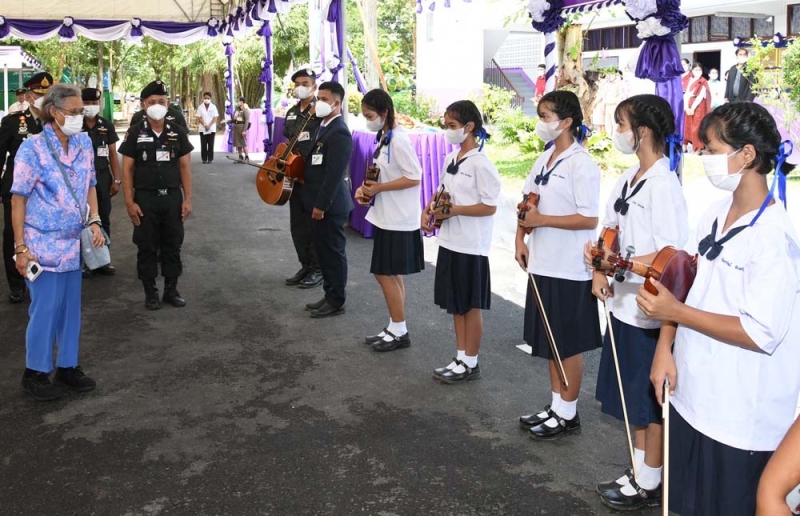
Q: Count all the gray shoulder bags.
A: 1